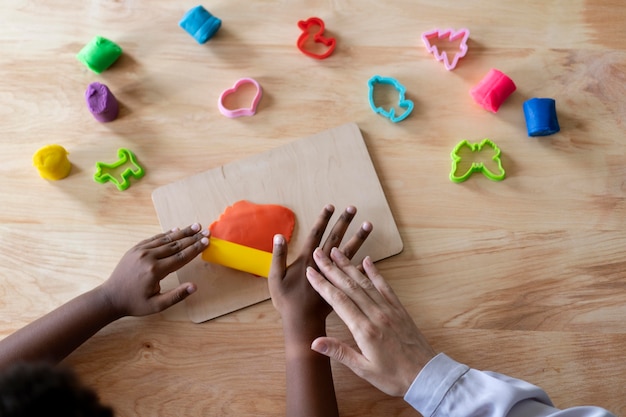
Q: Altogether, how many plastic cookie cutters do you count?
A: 6